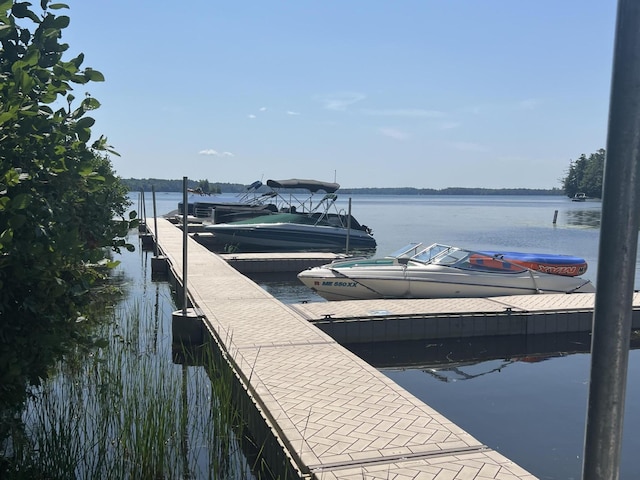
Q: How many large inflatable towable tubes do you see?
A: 1